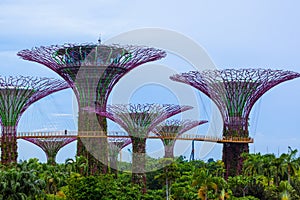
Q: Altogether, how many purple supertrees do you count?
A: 7